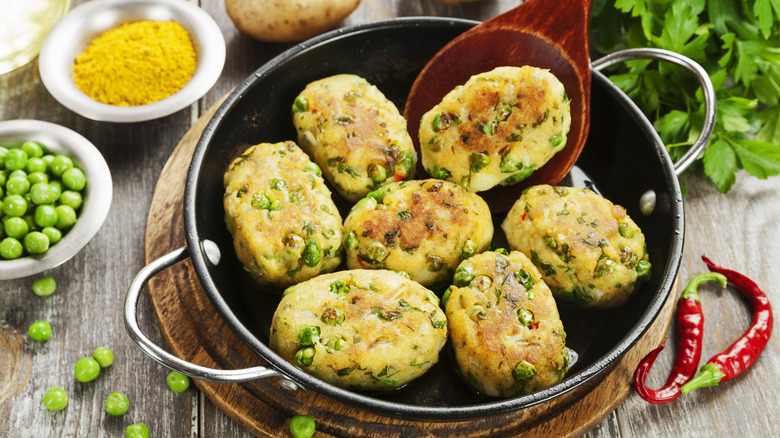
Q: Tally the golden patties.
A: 7